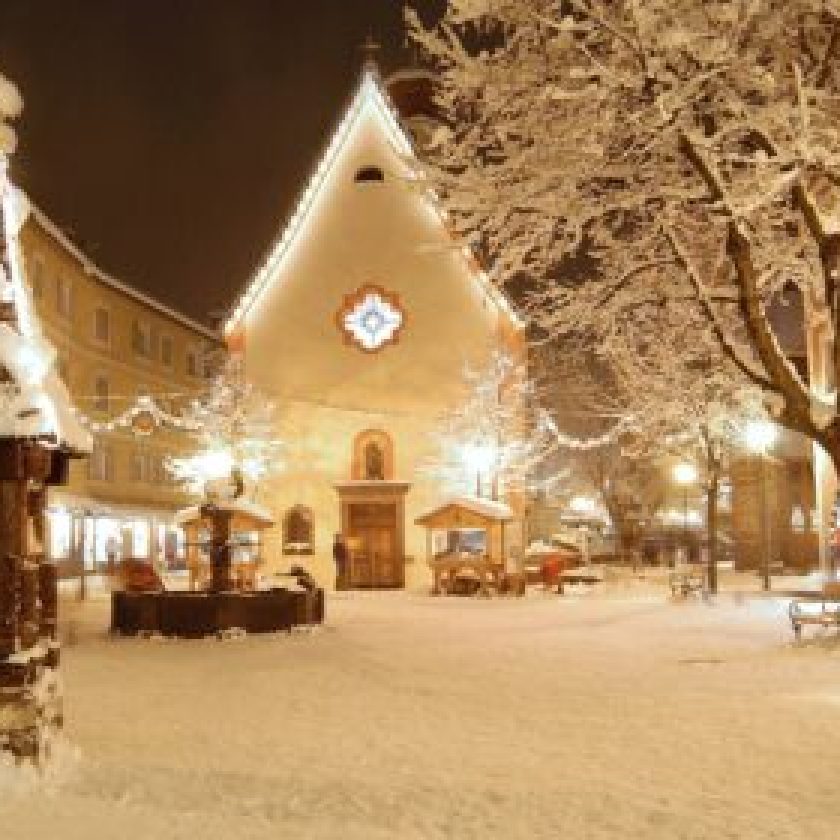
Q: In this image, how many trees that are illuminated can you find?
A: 2